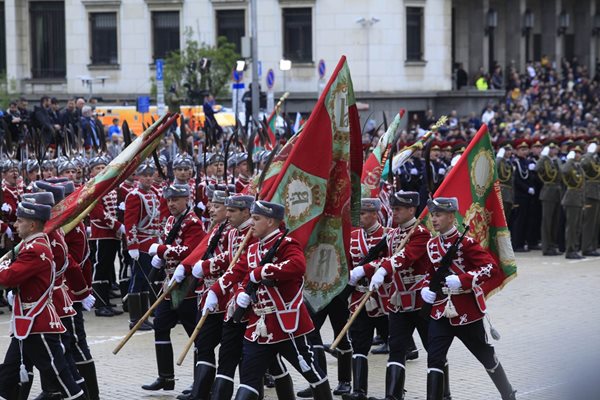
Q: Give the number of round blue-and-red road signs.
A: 3